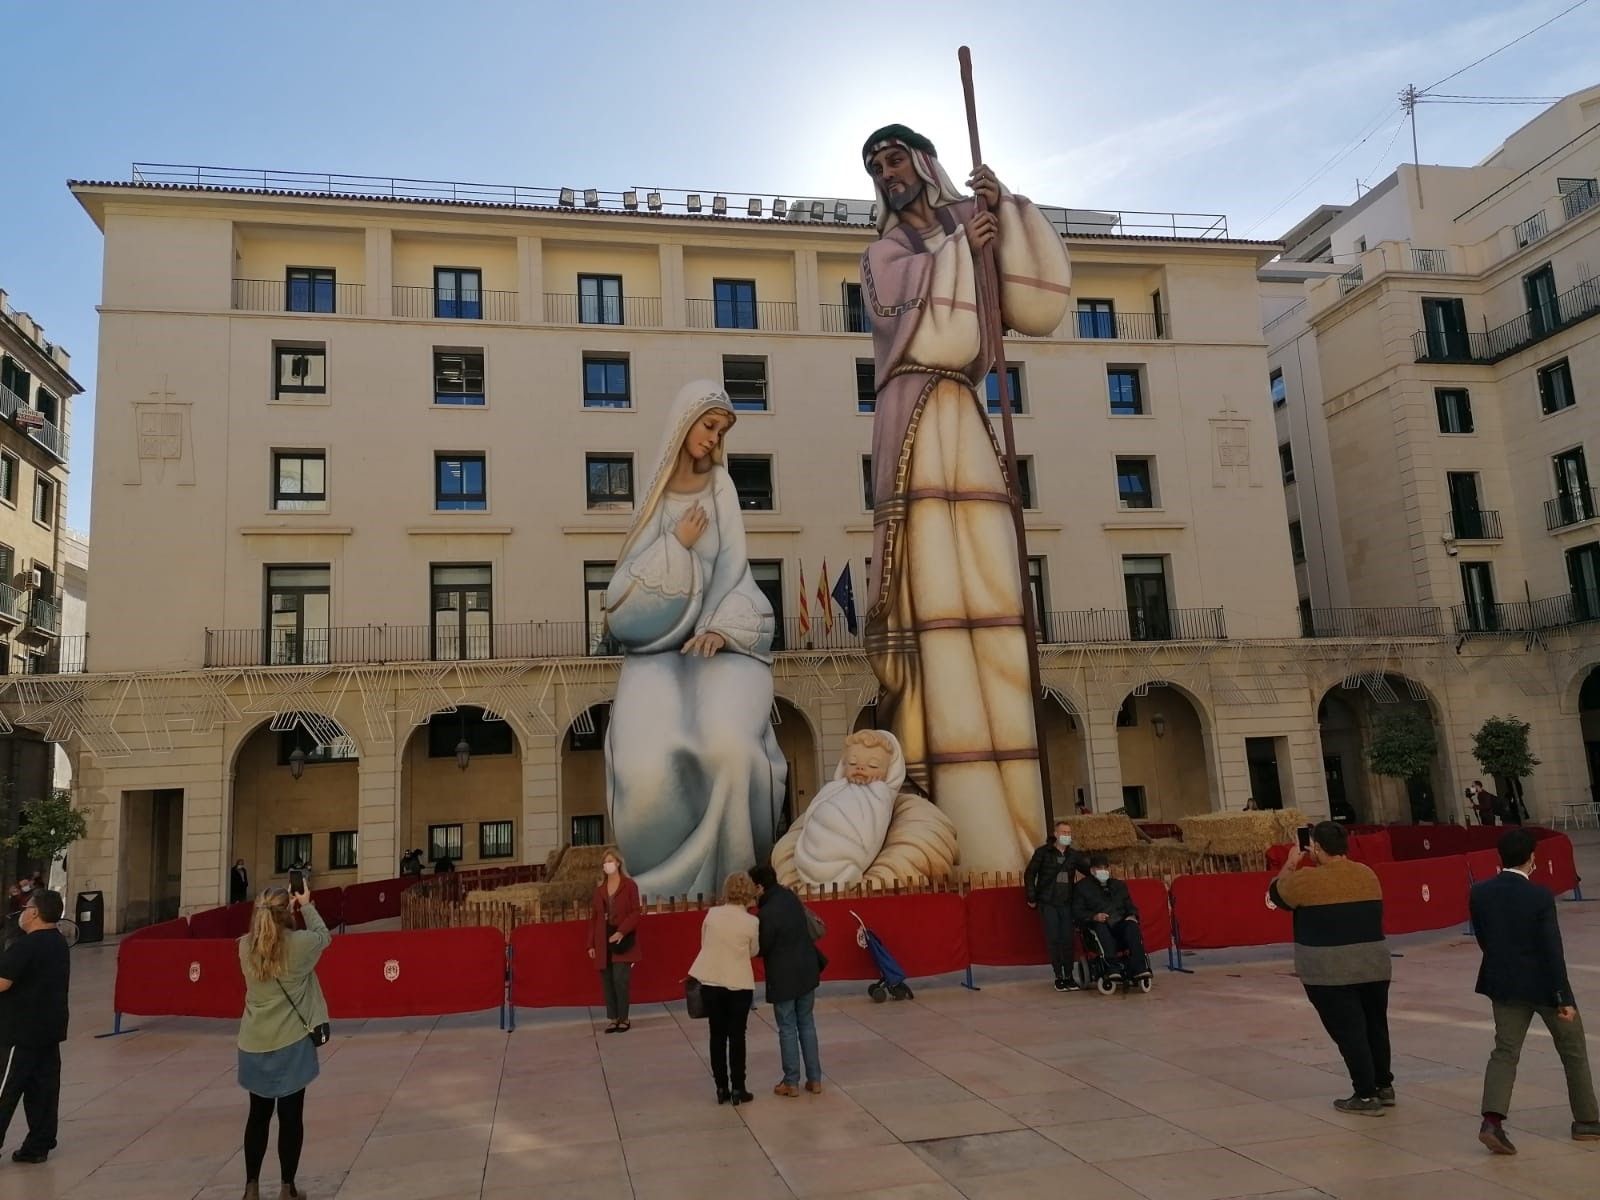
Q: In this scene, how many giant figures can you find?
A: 3